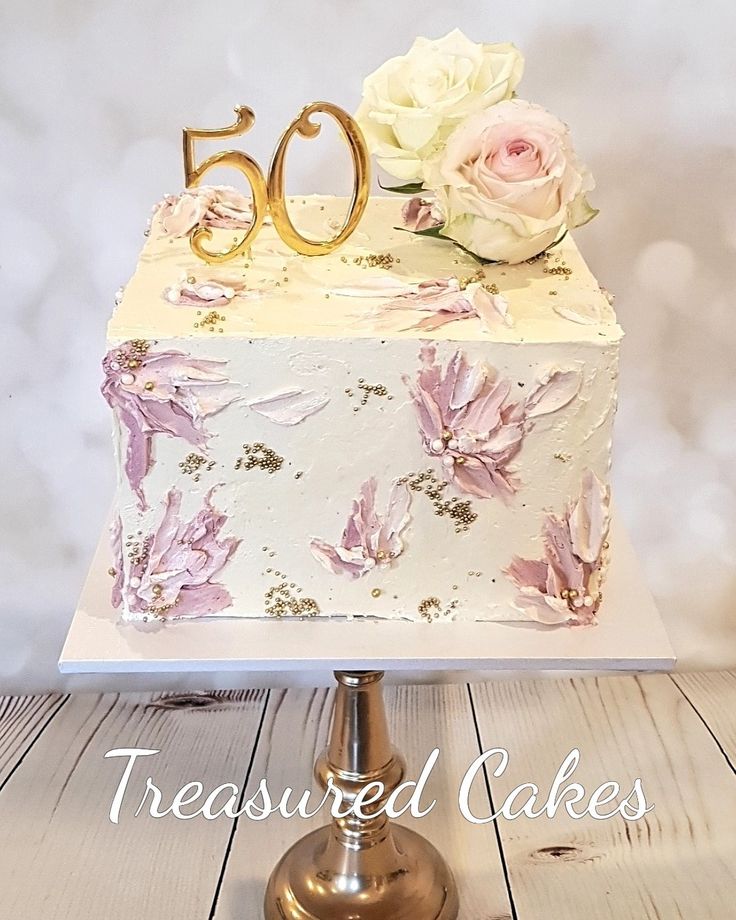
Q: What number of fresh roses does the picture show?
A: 2